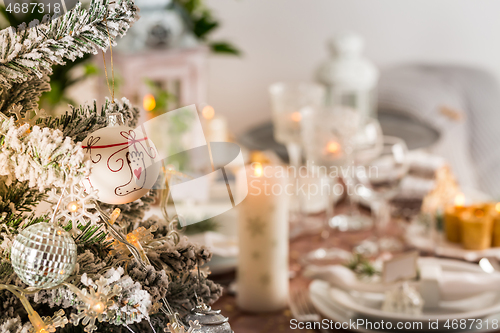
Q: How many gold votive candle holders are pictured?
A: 3